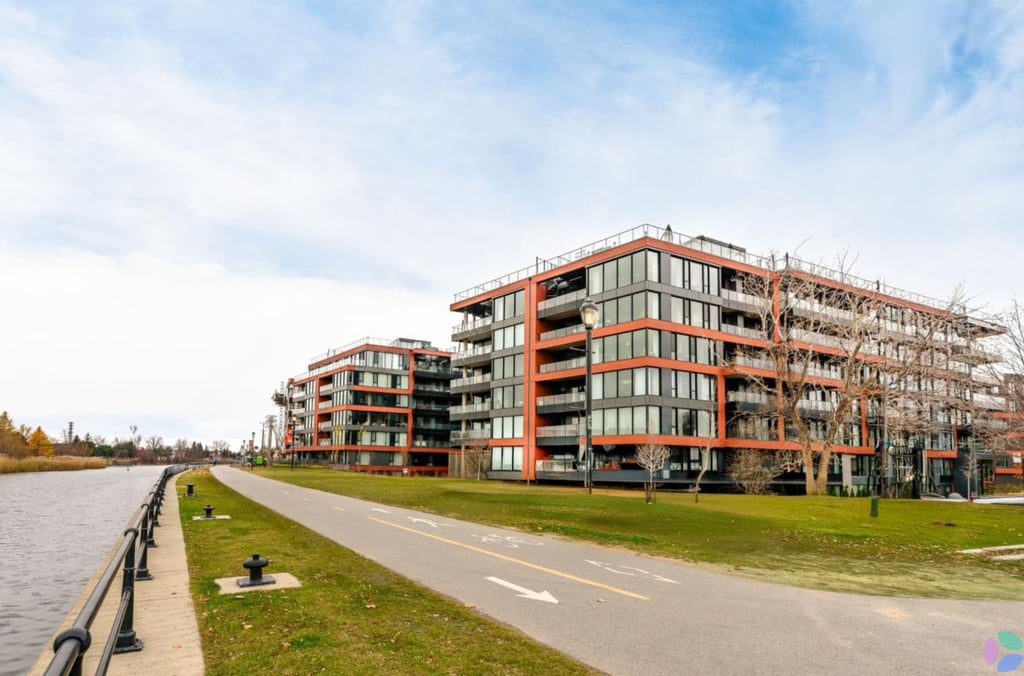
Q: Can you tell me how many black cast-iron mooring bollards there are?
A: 3